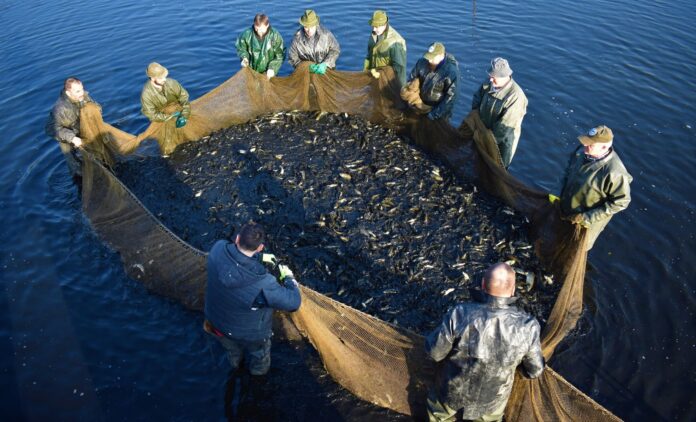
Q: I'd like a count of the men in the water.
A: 10